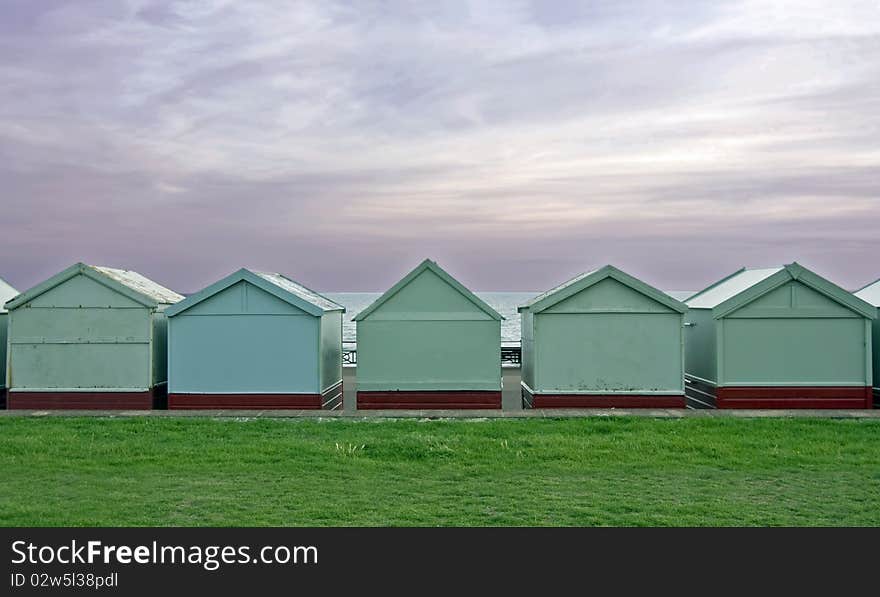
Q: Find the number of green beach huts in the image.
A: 4